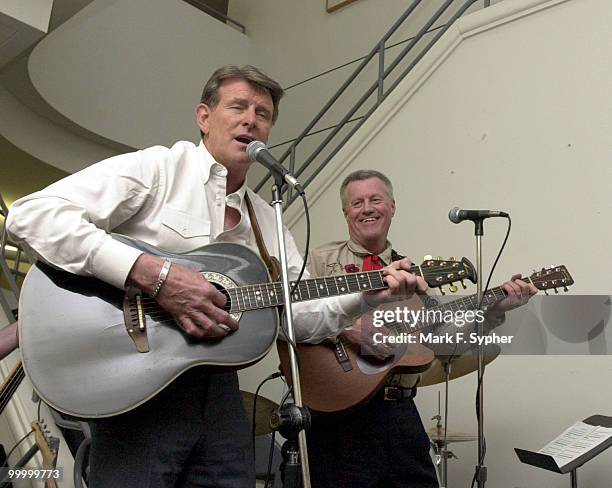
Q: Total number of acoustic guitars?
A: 2